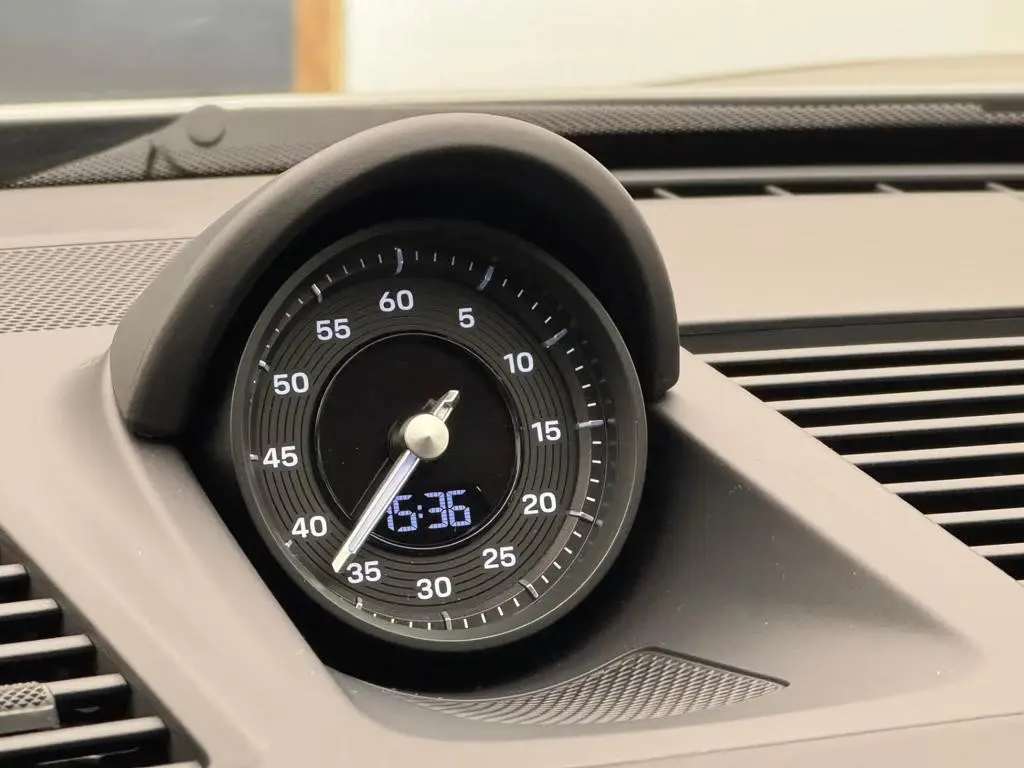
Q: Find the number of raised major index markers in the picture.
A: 12